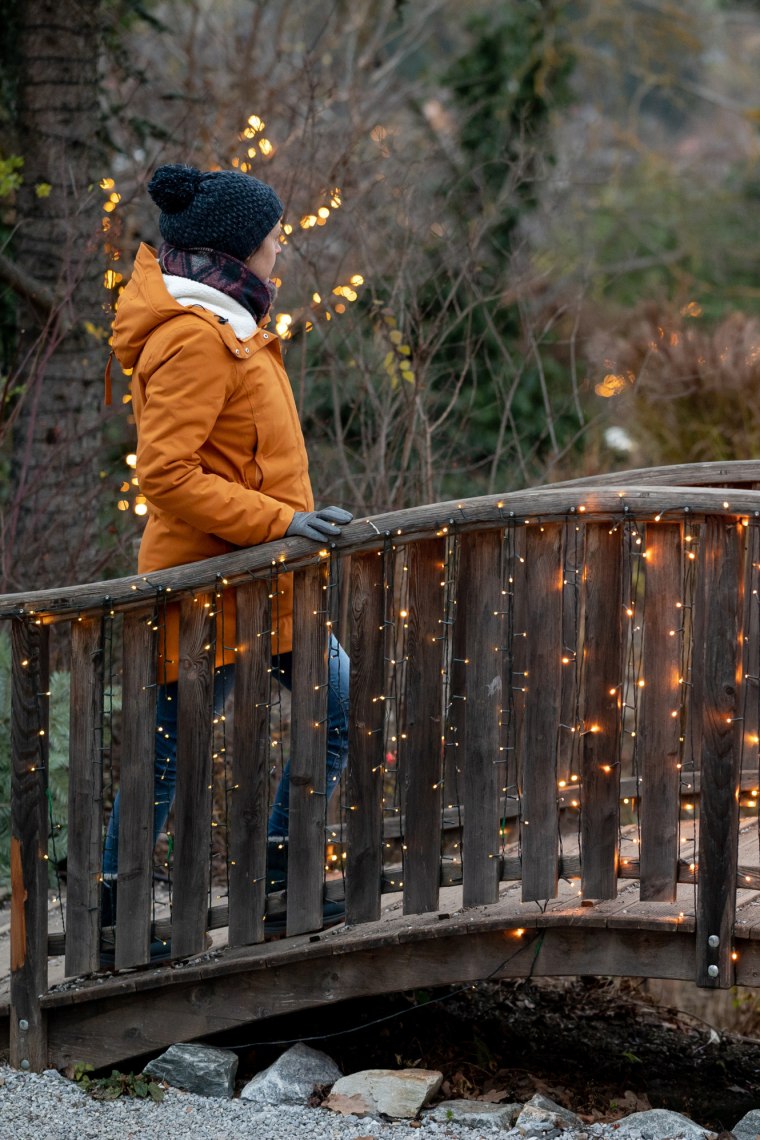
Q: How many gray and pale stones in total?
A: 7